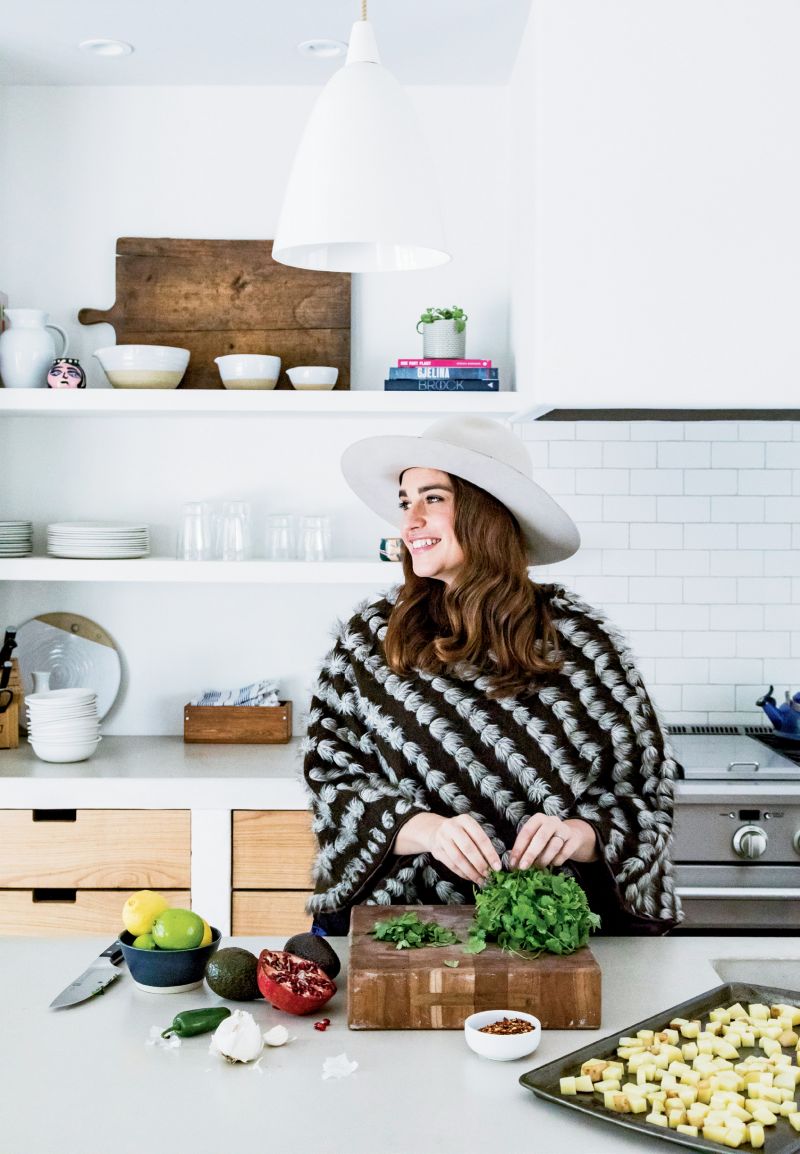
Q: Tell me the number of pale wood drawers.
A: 4